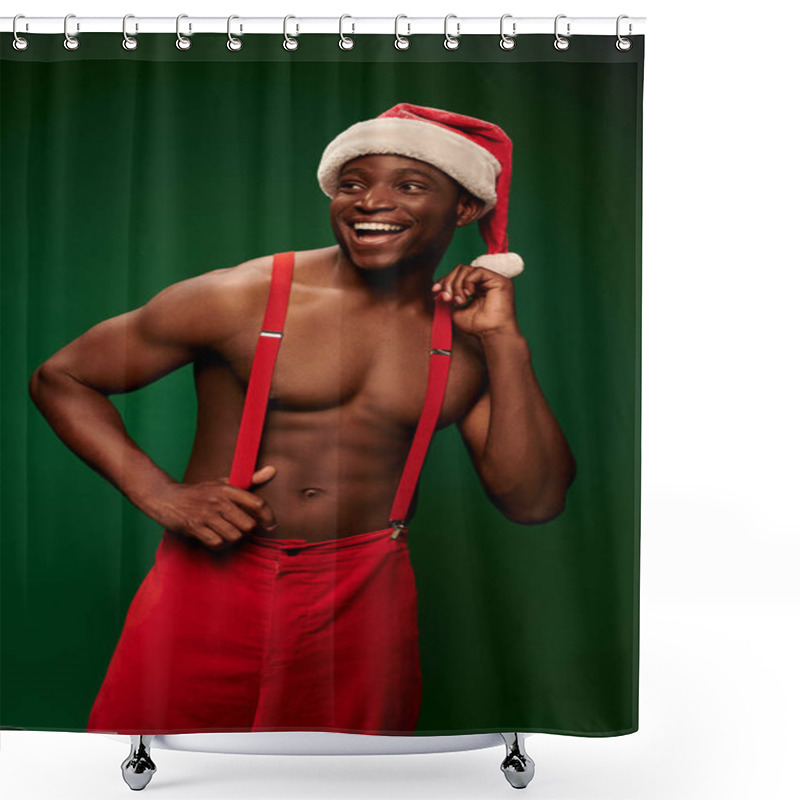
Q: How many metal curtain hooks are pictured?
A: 12